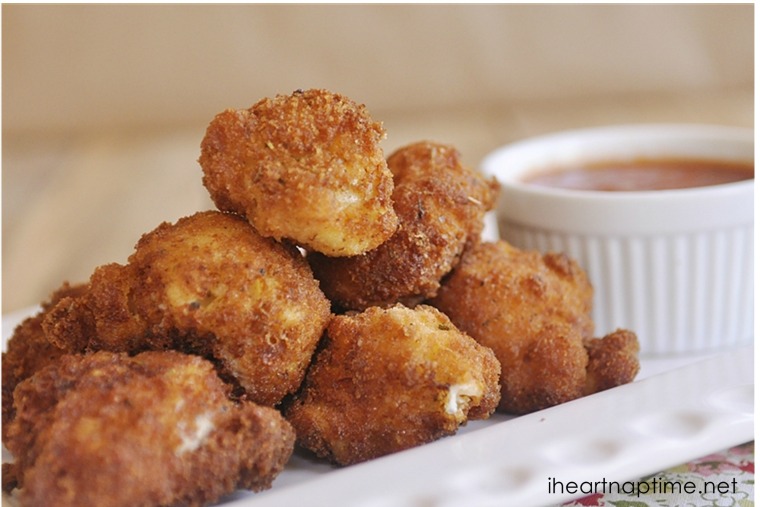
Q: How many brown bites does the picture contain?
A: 7